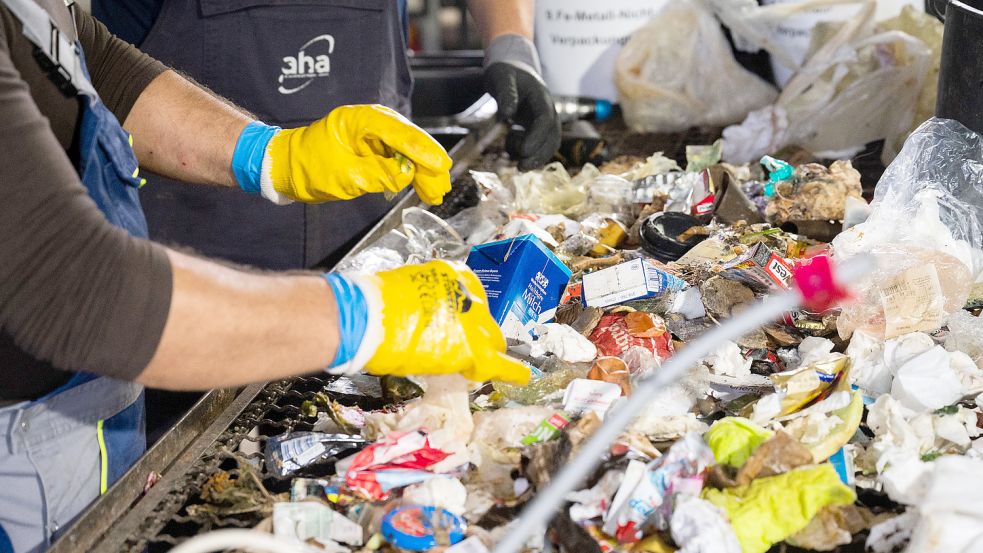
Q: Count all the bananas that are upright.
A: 0